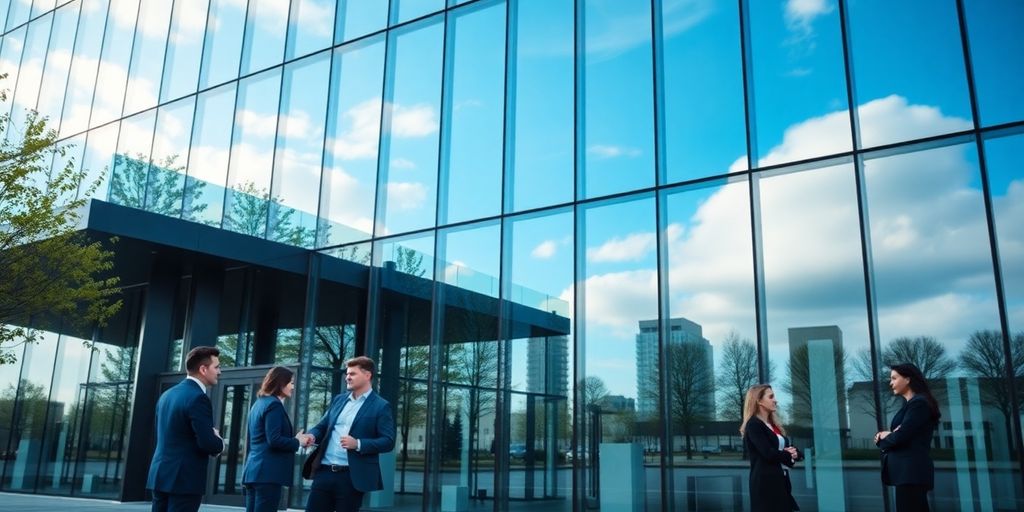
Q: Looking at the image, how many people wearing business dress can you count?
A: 5